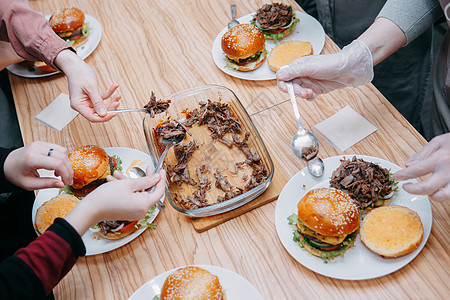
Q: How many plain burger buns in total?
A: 3